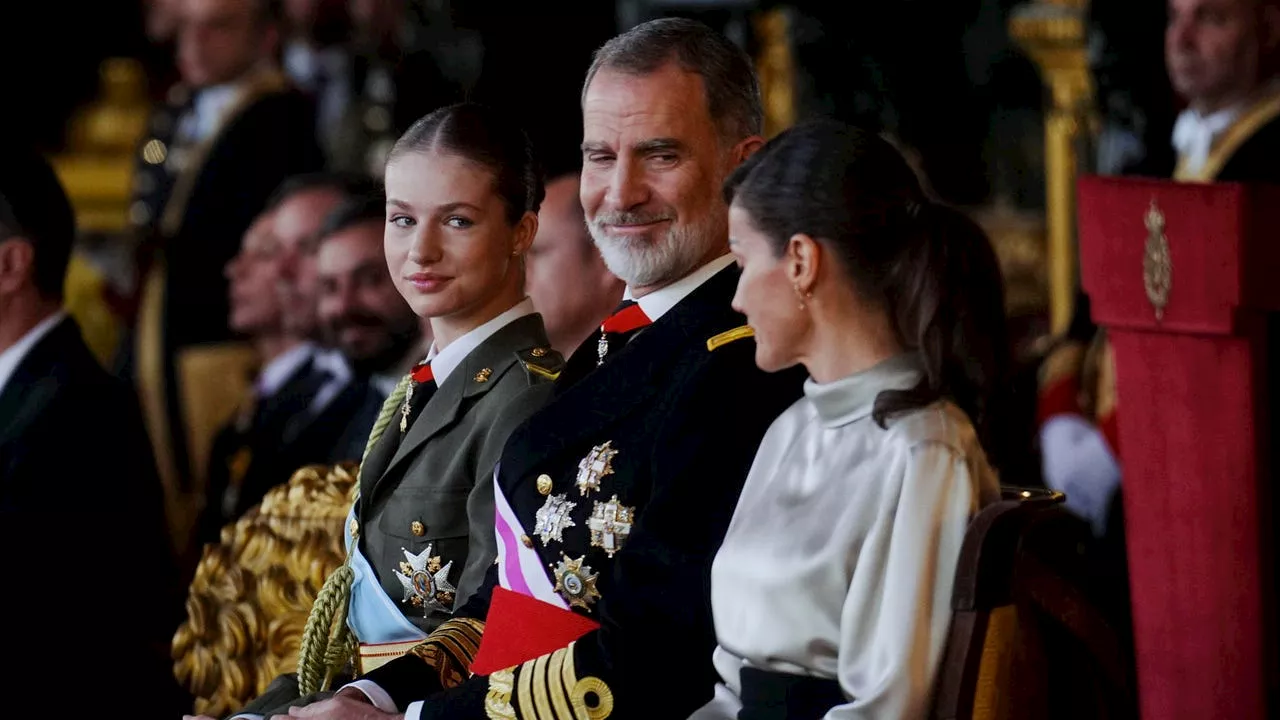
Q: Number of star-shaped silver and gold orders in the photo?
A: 5